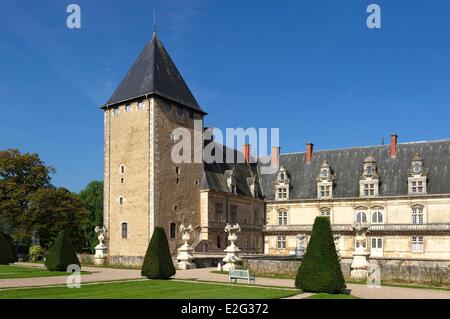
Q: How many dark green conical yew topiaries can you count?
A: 4